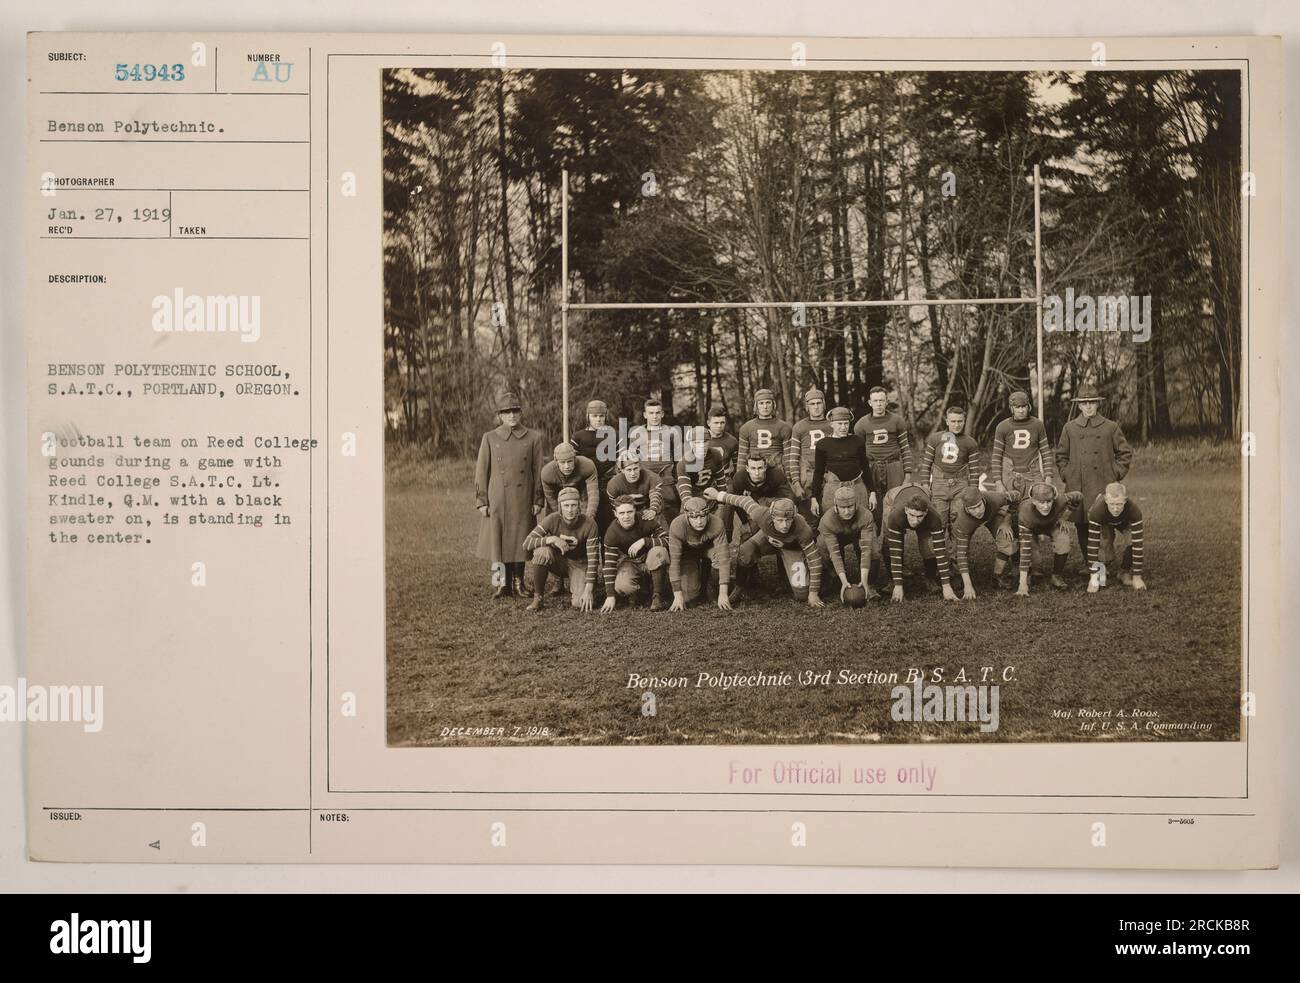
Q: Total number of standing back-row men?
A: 11